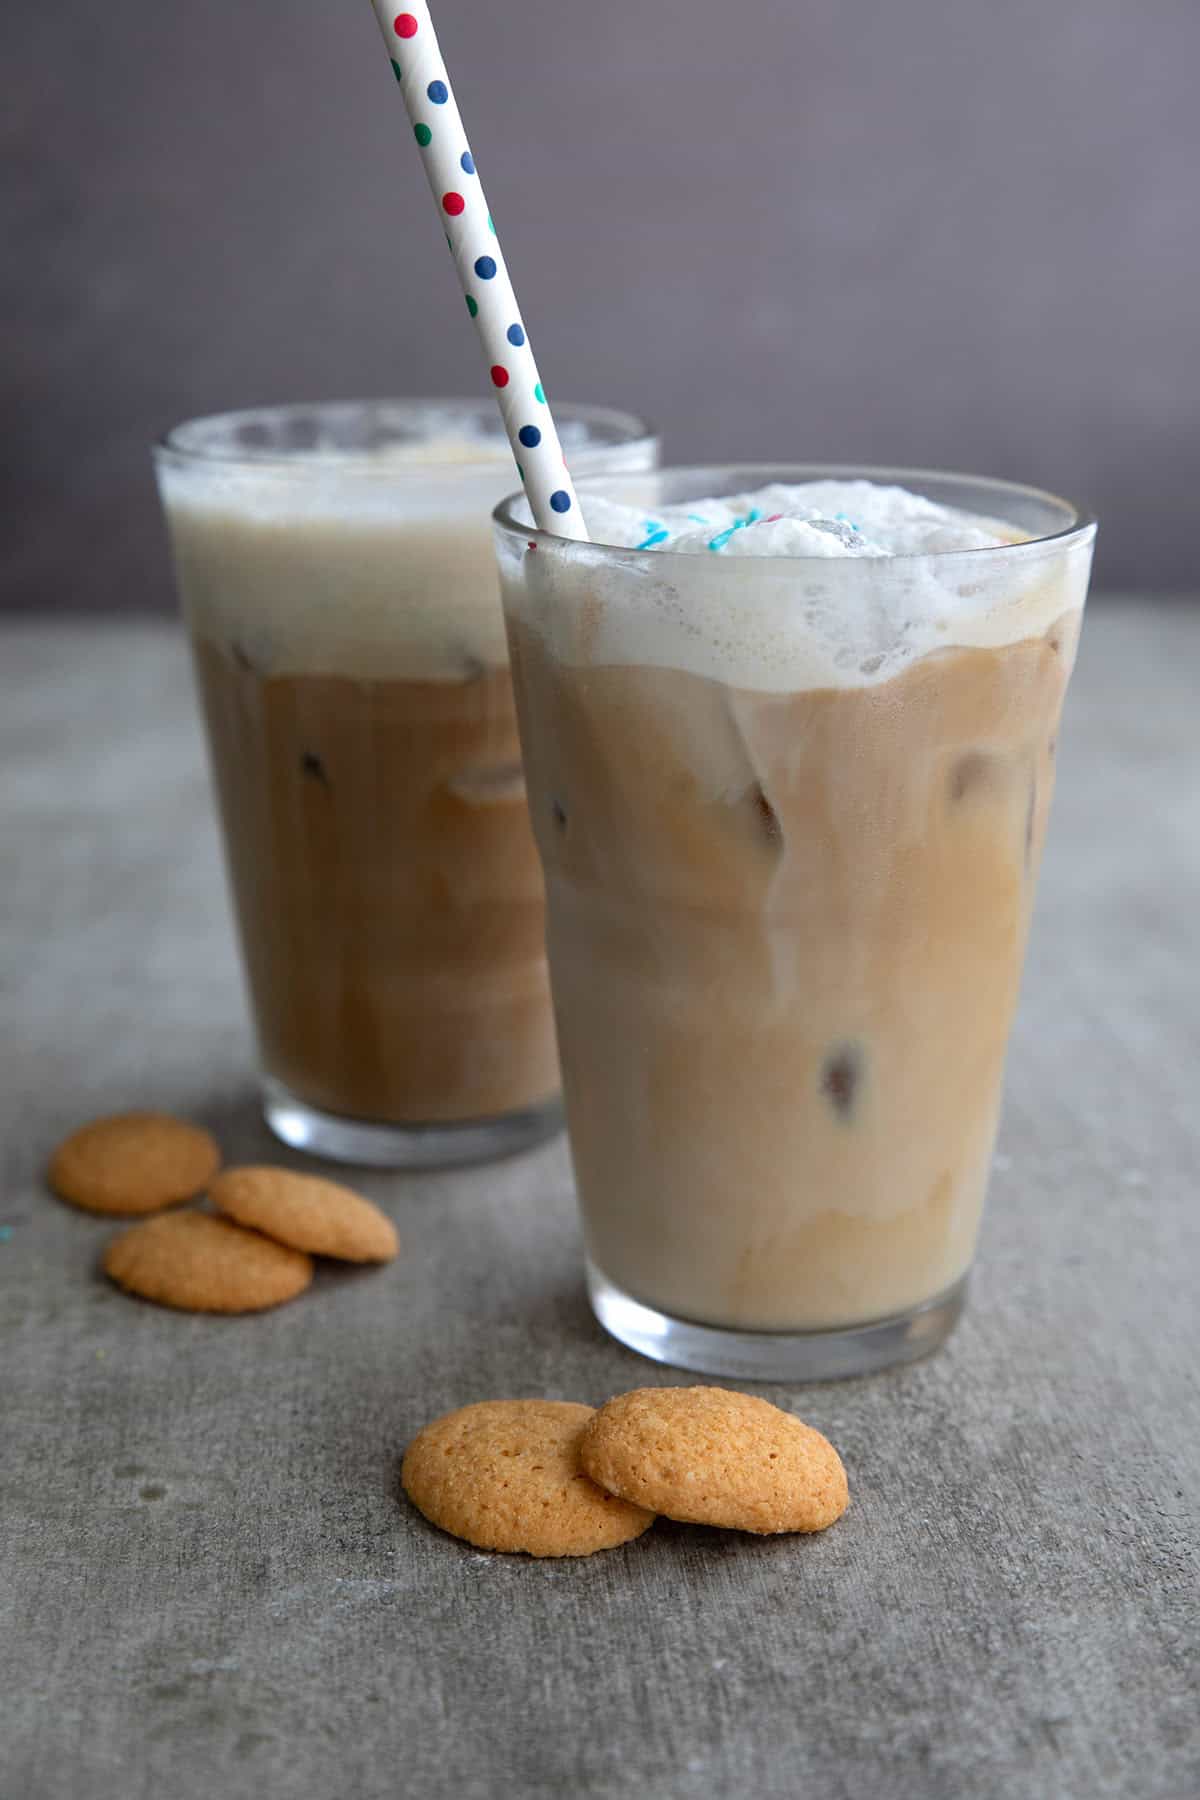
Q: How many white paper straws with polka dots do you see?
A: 1